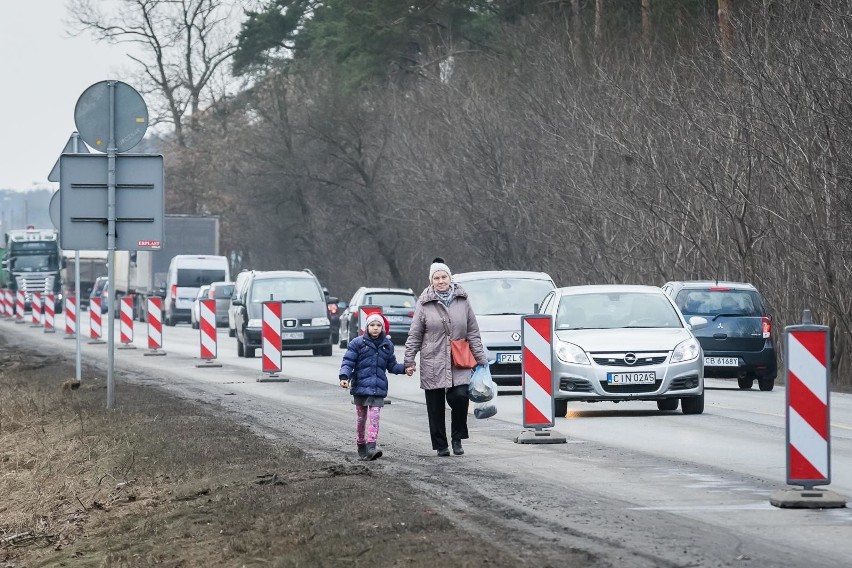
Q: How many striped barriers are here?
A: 14